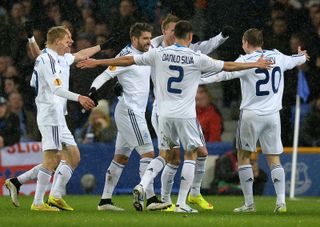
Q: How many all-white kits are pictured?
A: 6